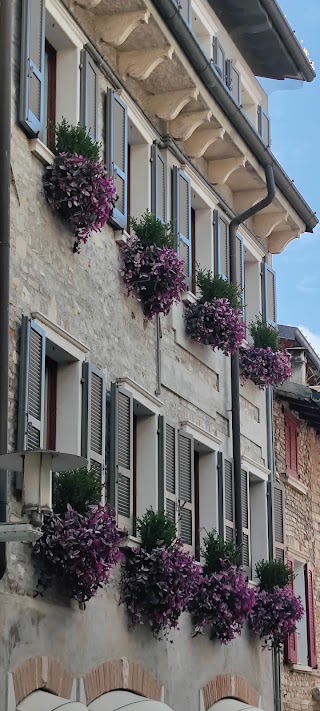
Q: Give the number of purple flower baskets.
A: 8